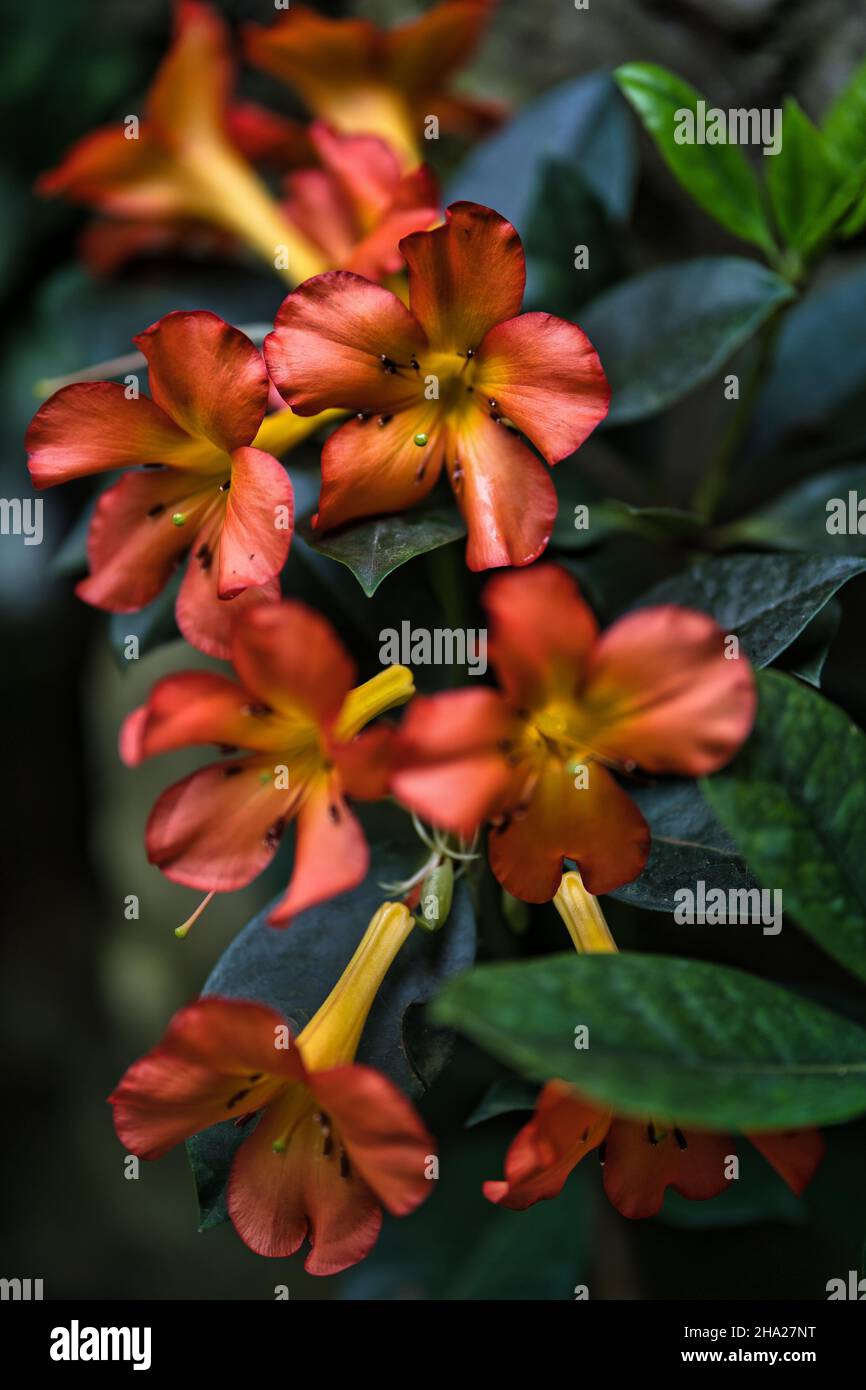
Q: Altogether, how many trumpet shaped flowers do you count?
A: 9